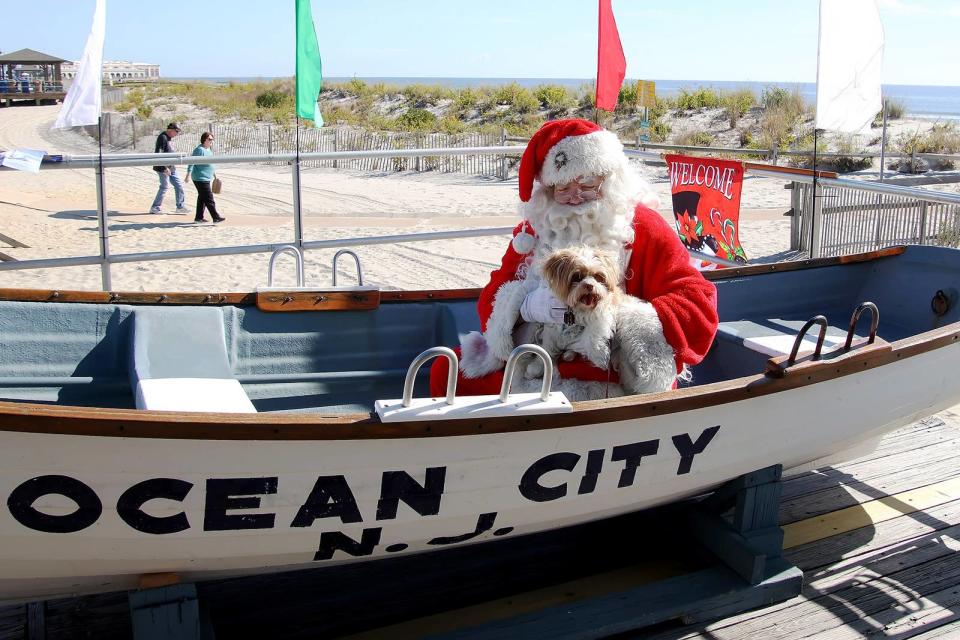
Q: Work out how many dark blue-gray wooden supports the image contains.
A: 2